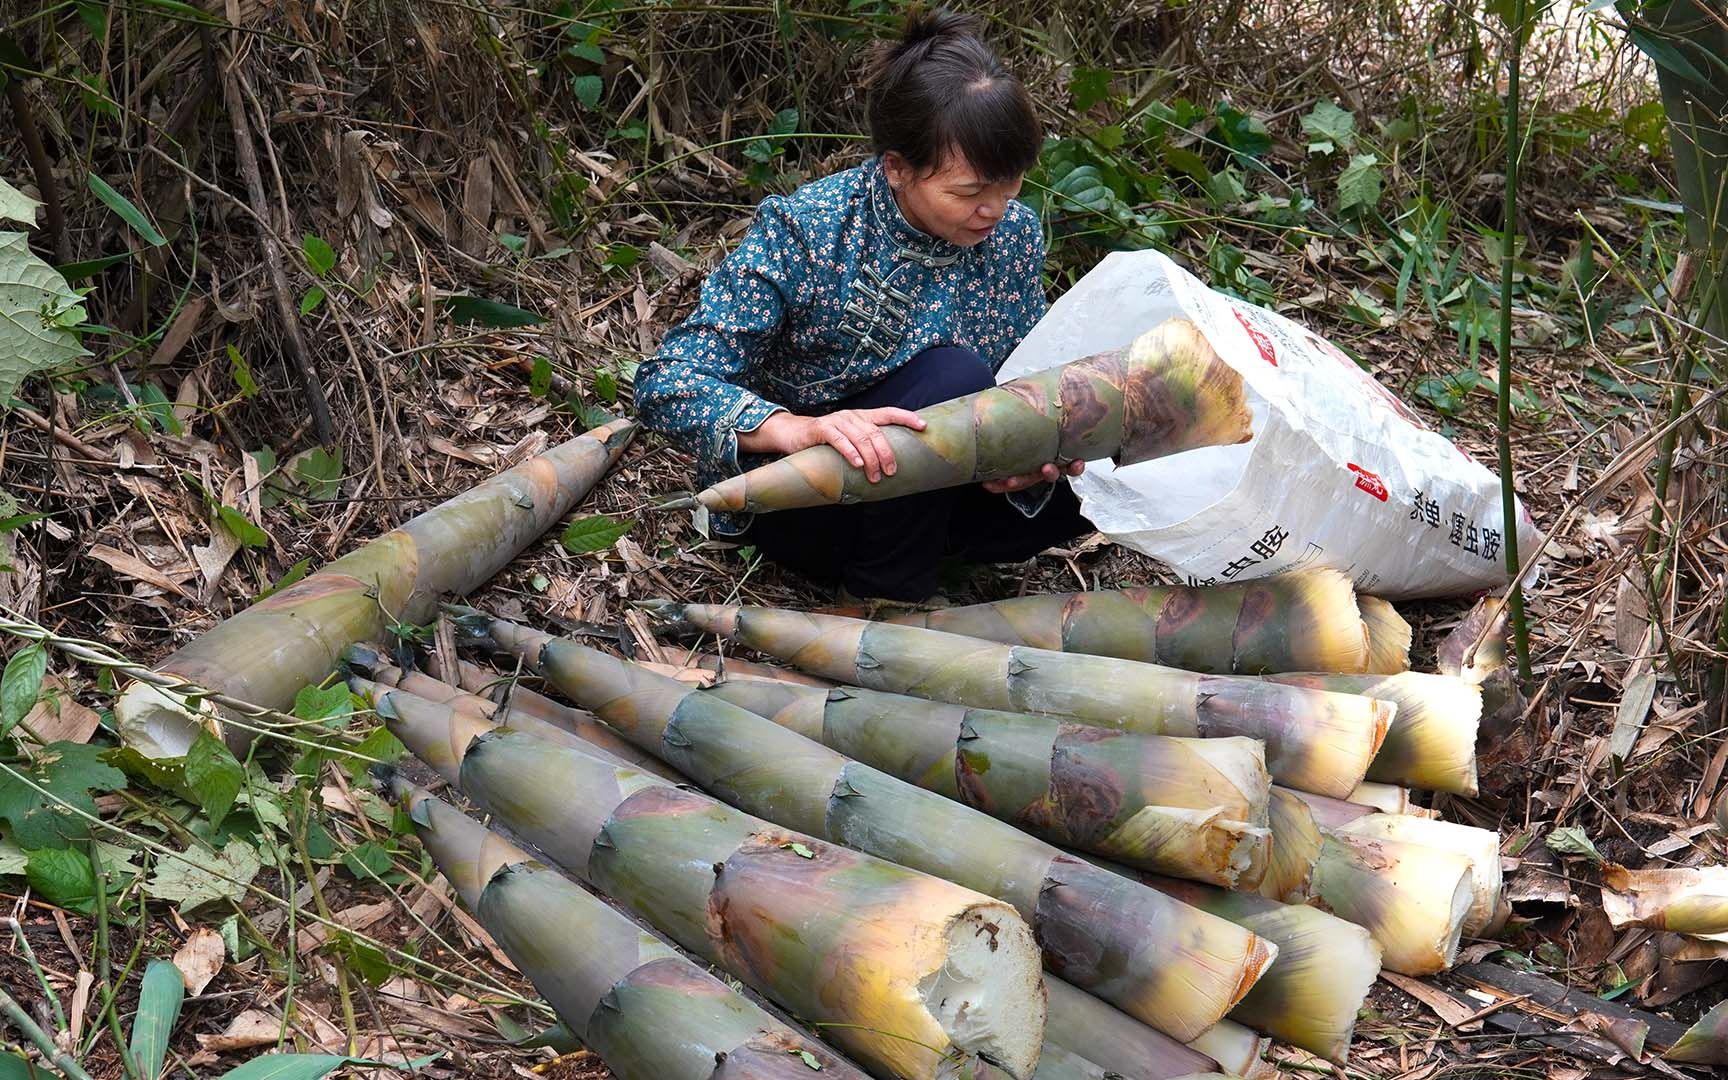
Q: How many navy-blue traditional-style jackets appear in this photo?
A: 1